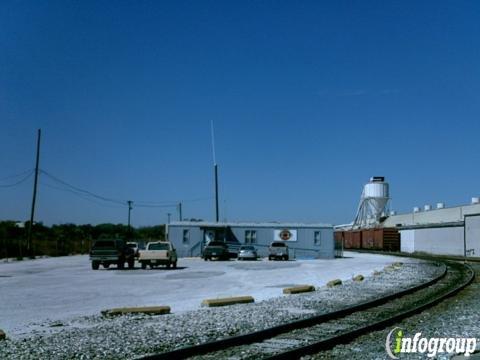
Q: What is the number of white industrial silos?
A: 1